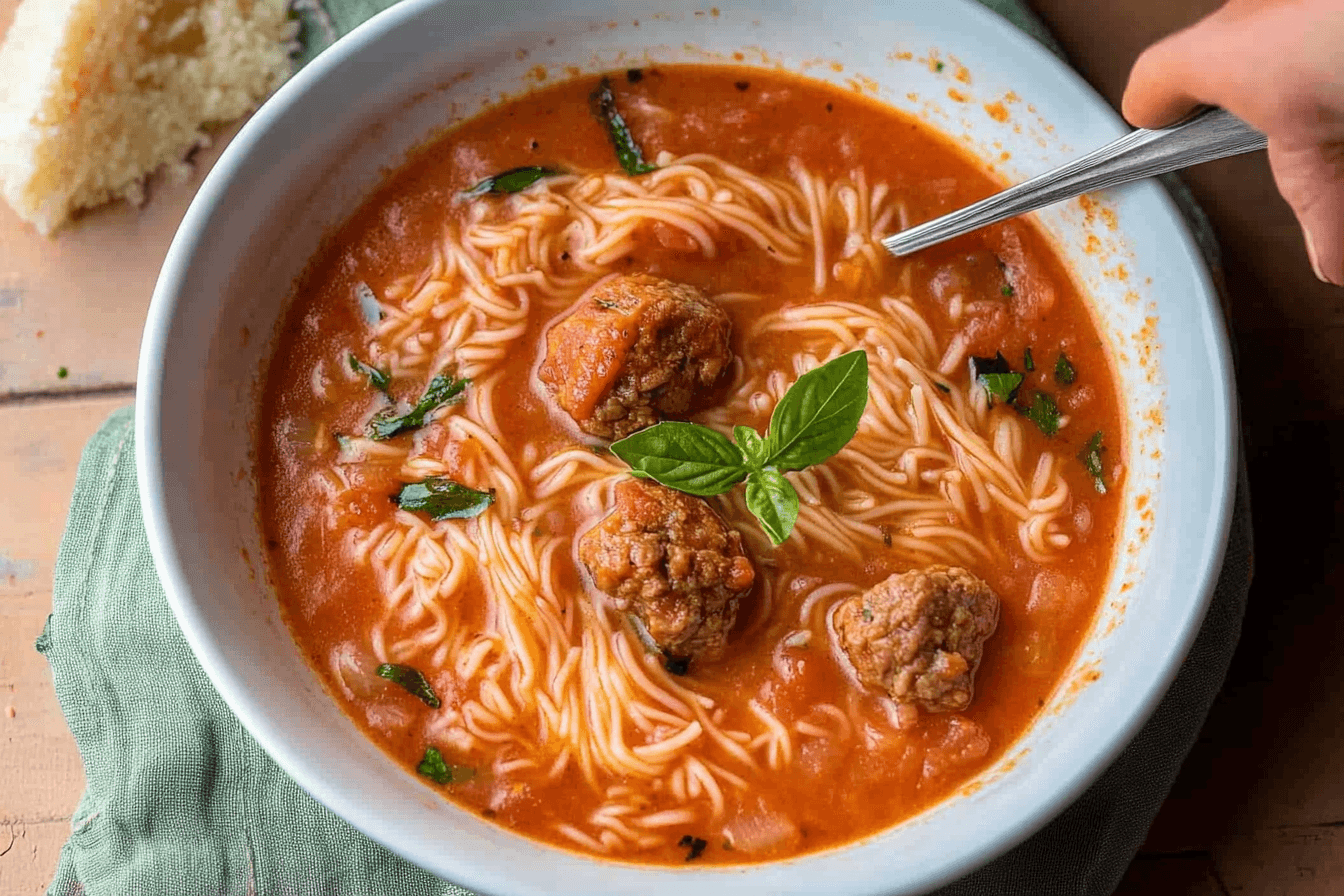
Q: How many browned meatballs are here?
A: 3